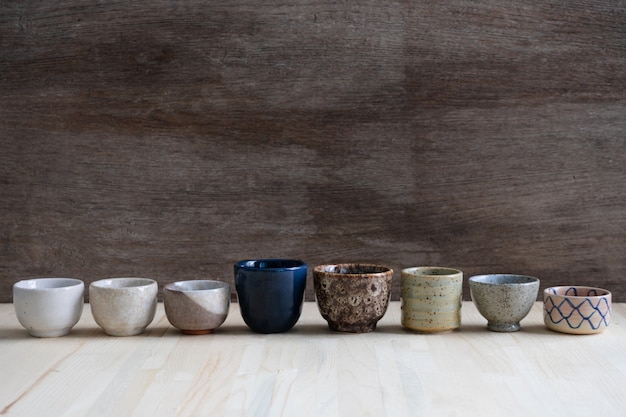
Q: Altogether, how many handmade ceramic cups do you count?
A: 8